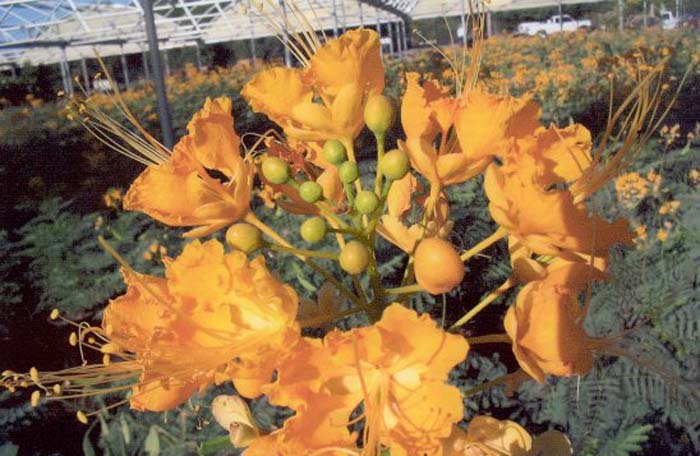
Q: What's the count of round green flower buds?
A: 10